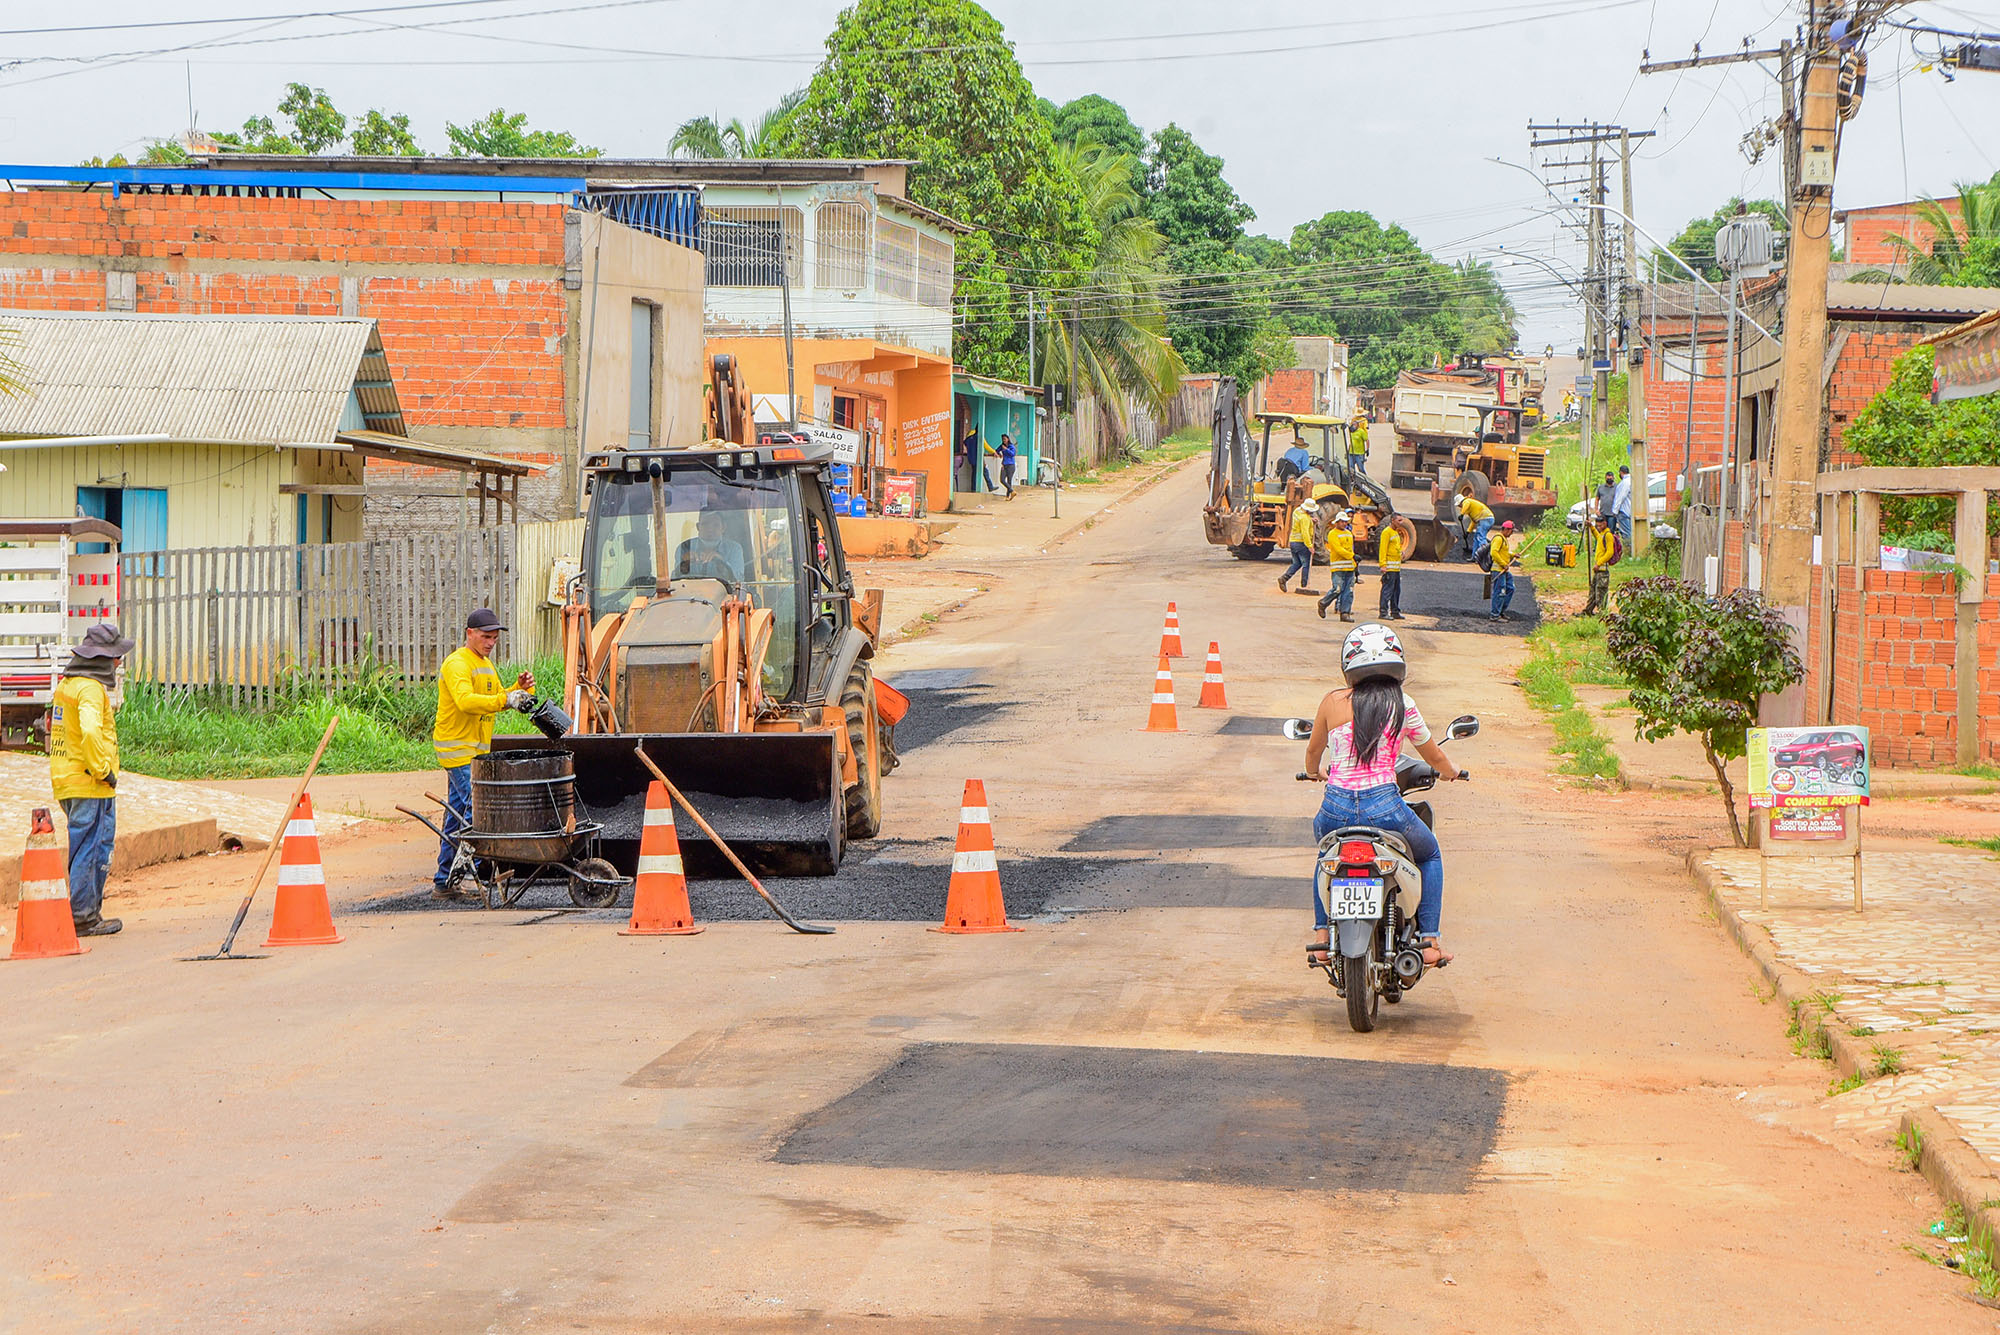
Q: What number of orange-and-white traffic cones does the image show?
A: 7